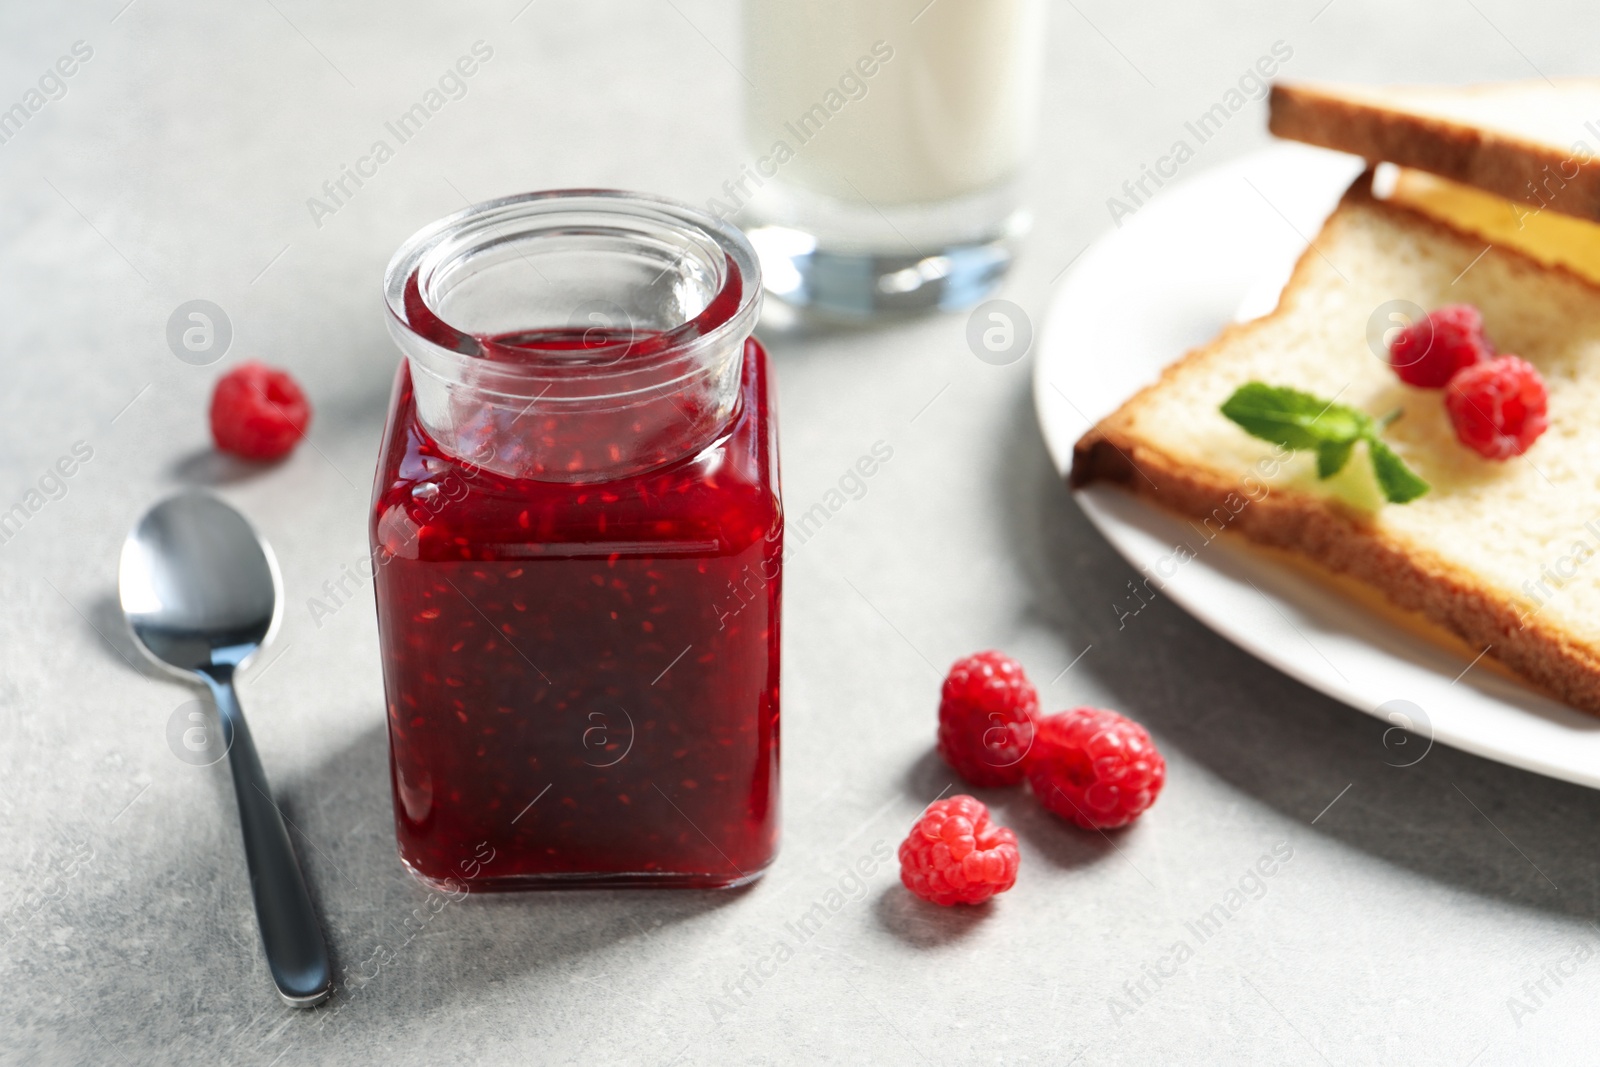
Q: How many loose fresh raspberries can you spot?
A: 6